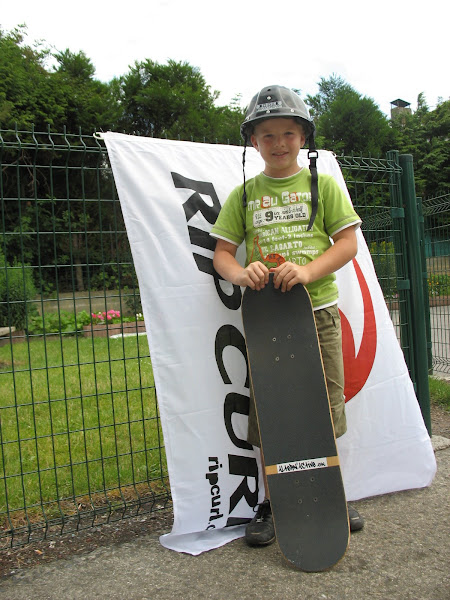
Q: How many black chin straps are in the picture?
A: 2